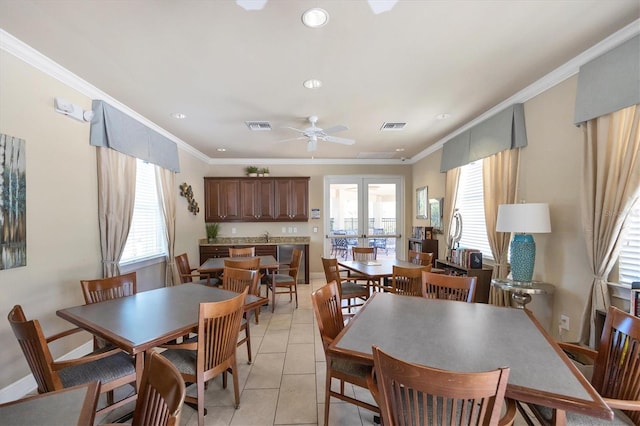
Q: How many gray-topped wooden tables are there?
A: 5